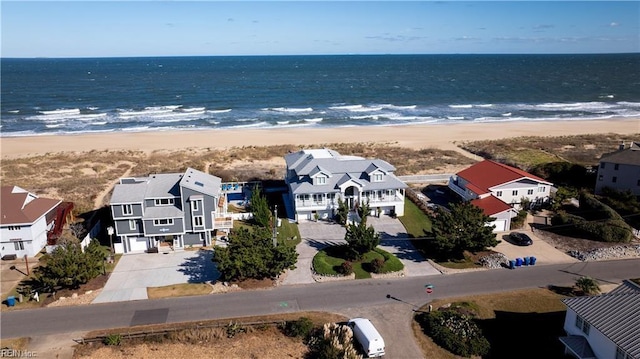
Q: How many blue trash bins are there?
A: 5